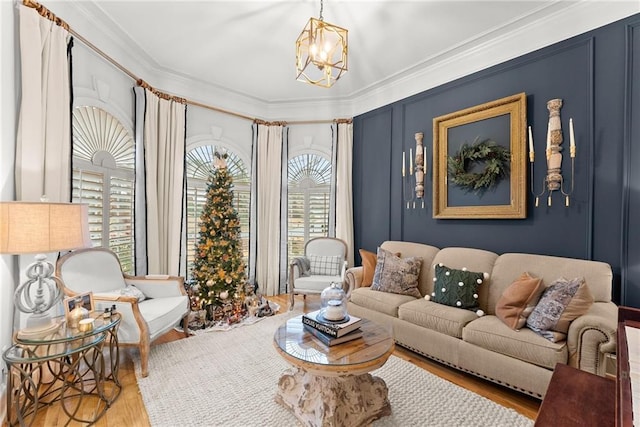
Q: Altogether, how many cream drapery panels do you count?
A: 4